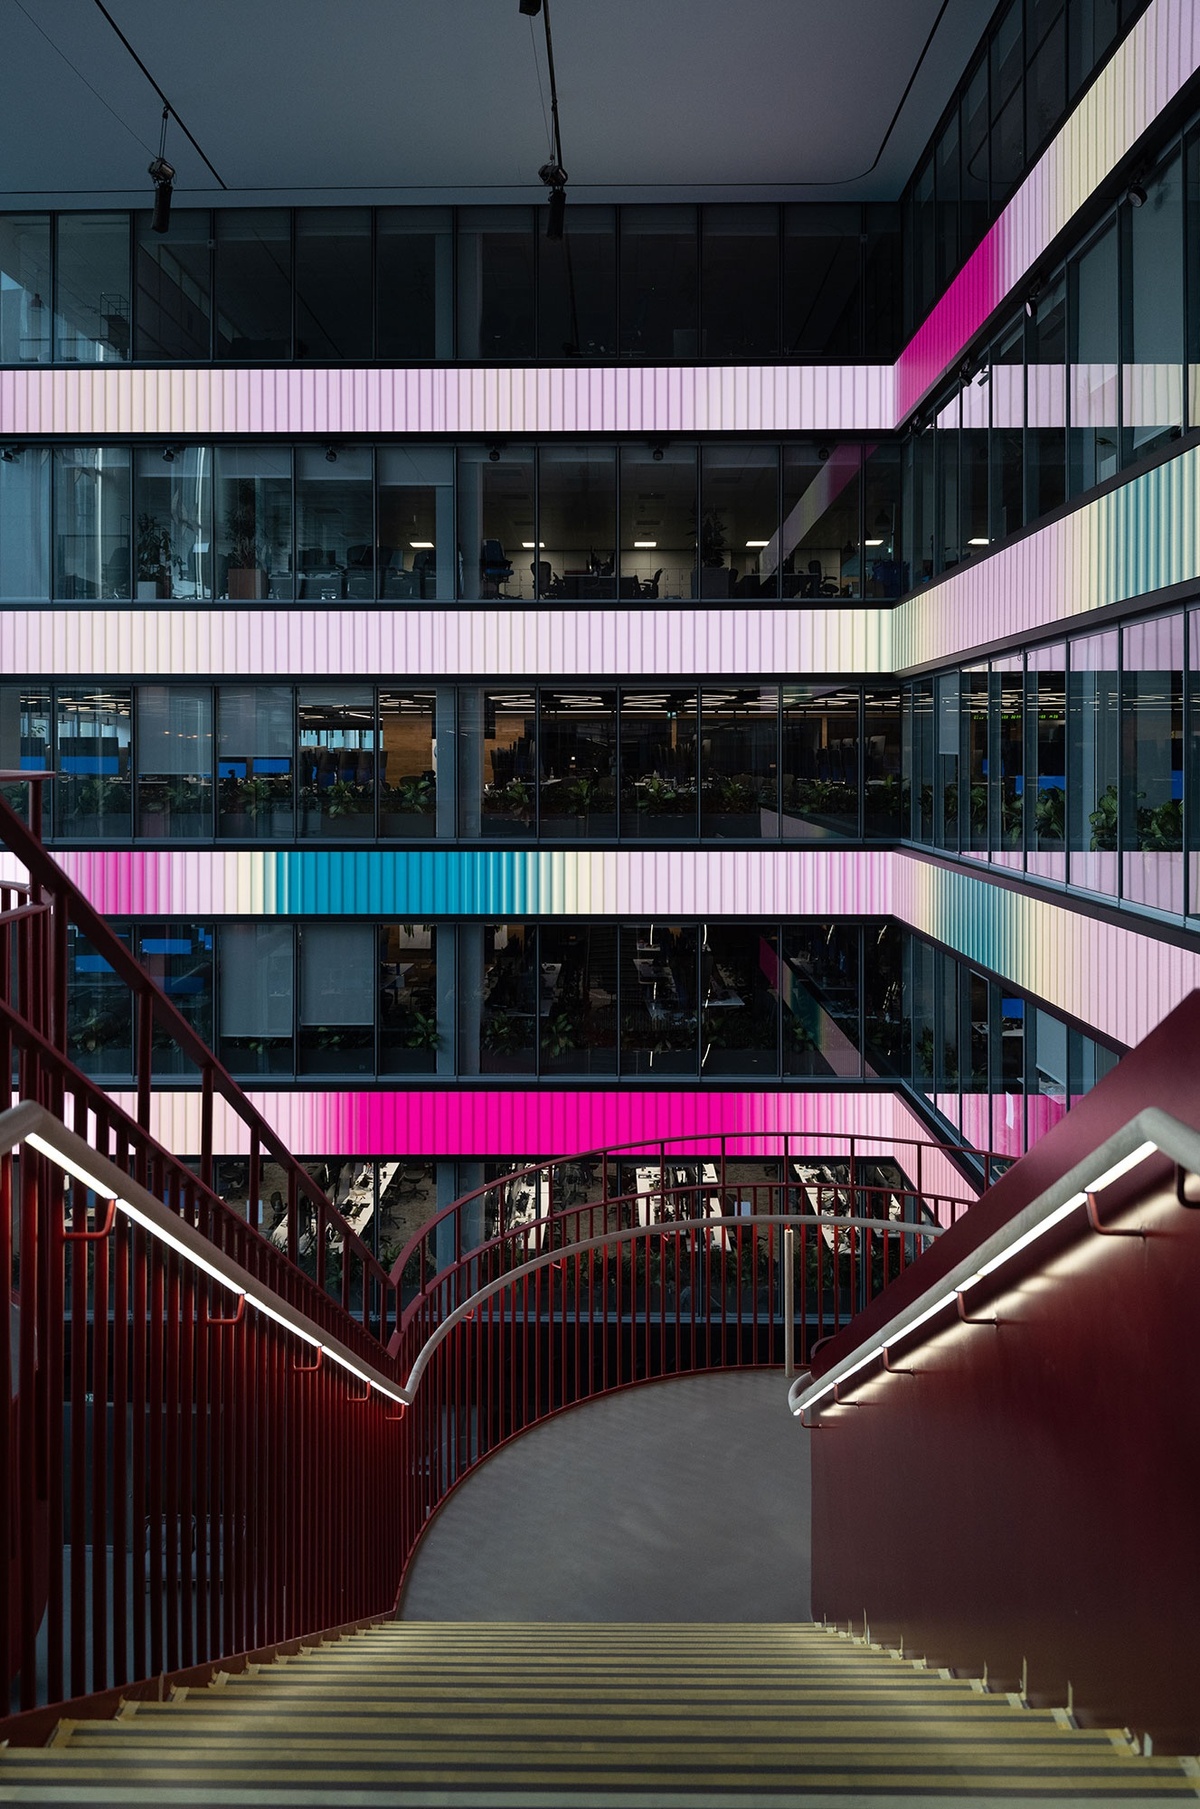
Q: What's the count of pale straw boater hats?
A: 0